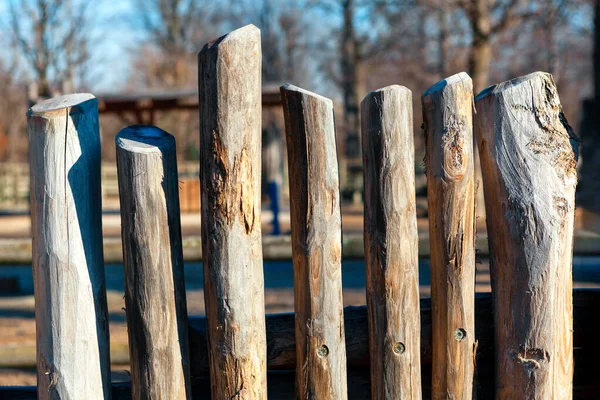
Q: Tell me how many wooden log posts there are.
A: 7